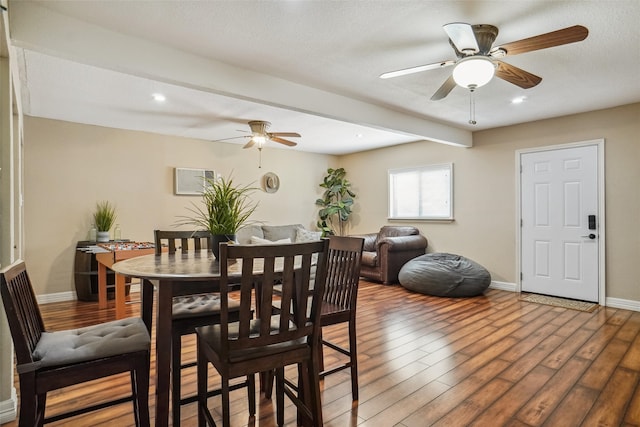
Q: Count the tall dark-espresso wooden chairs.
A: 4